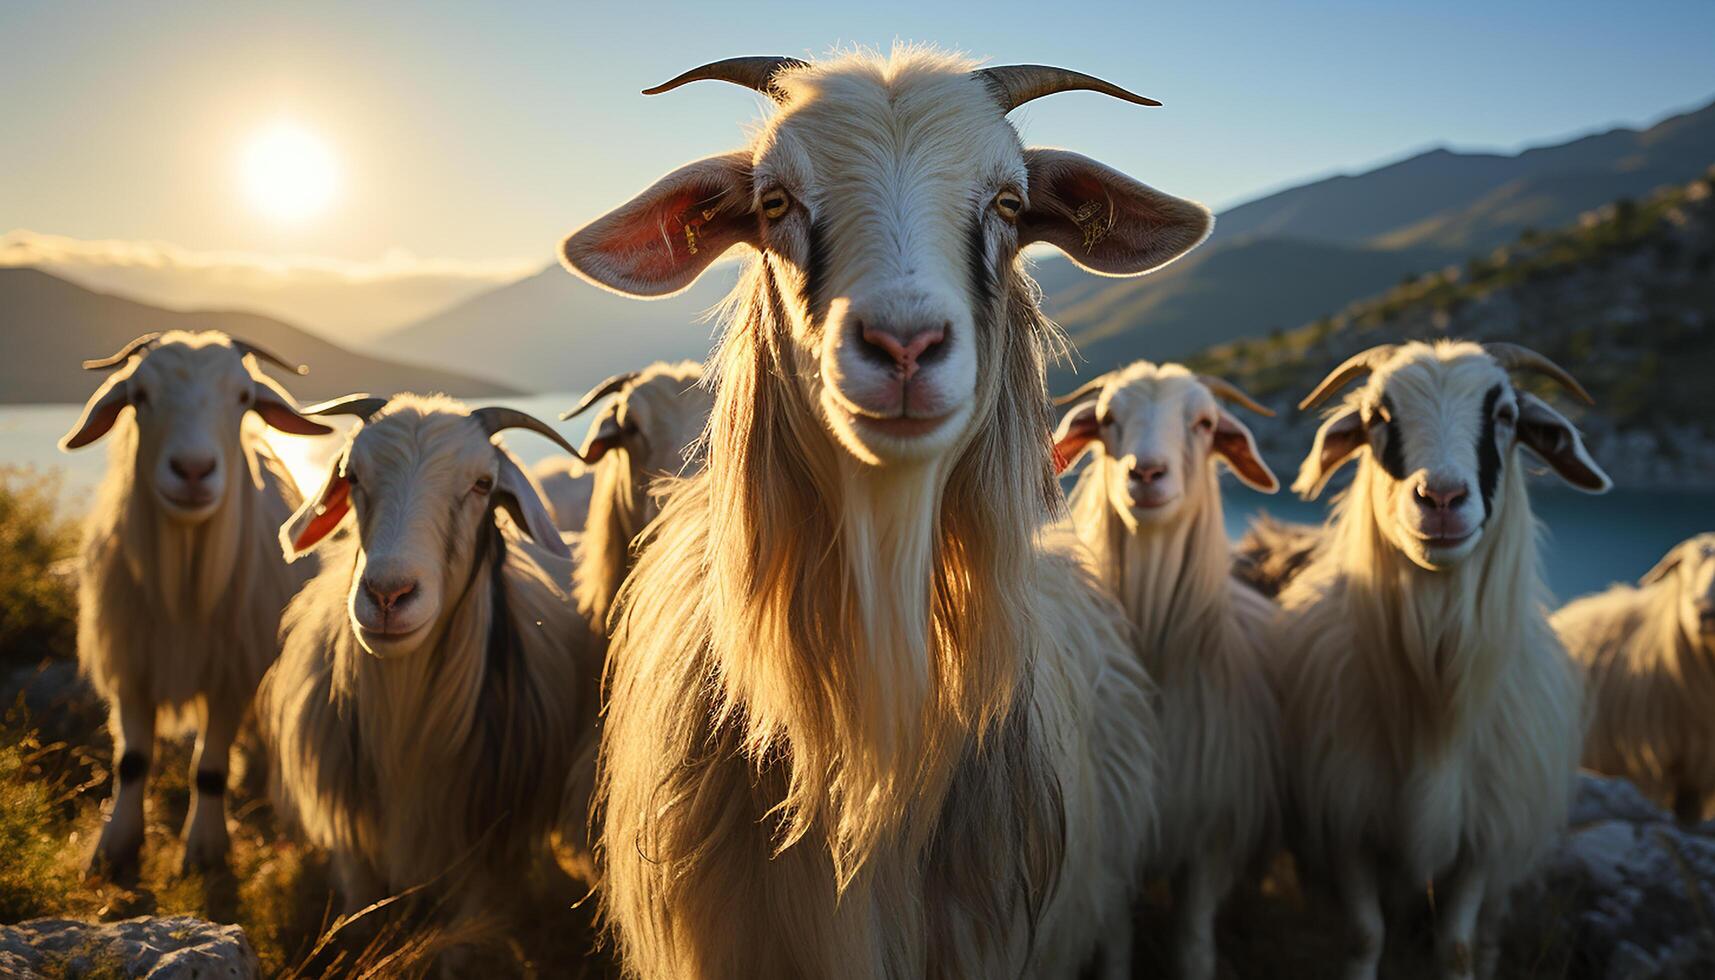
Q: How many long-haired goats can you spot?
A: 7